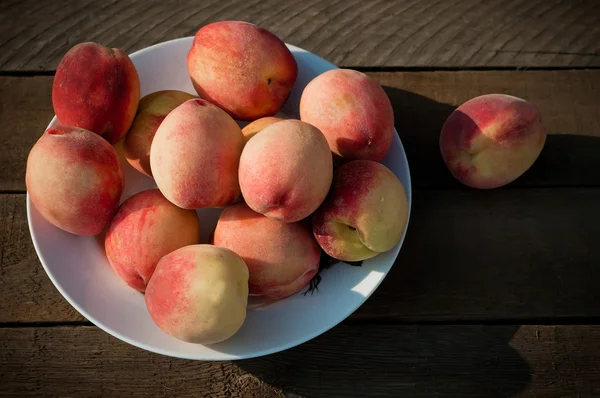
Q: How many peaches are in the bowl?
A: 12